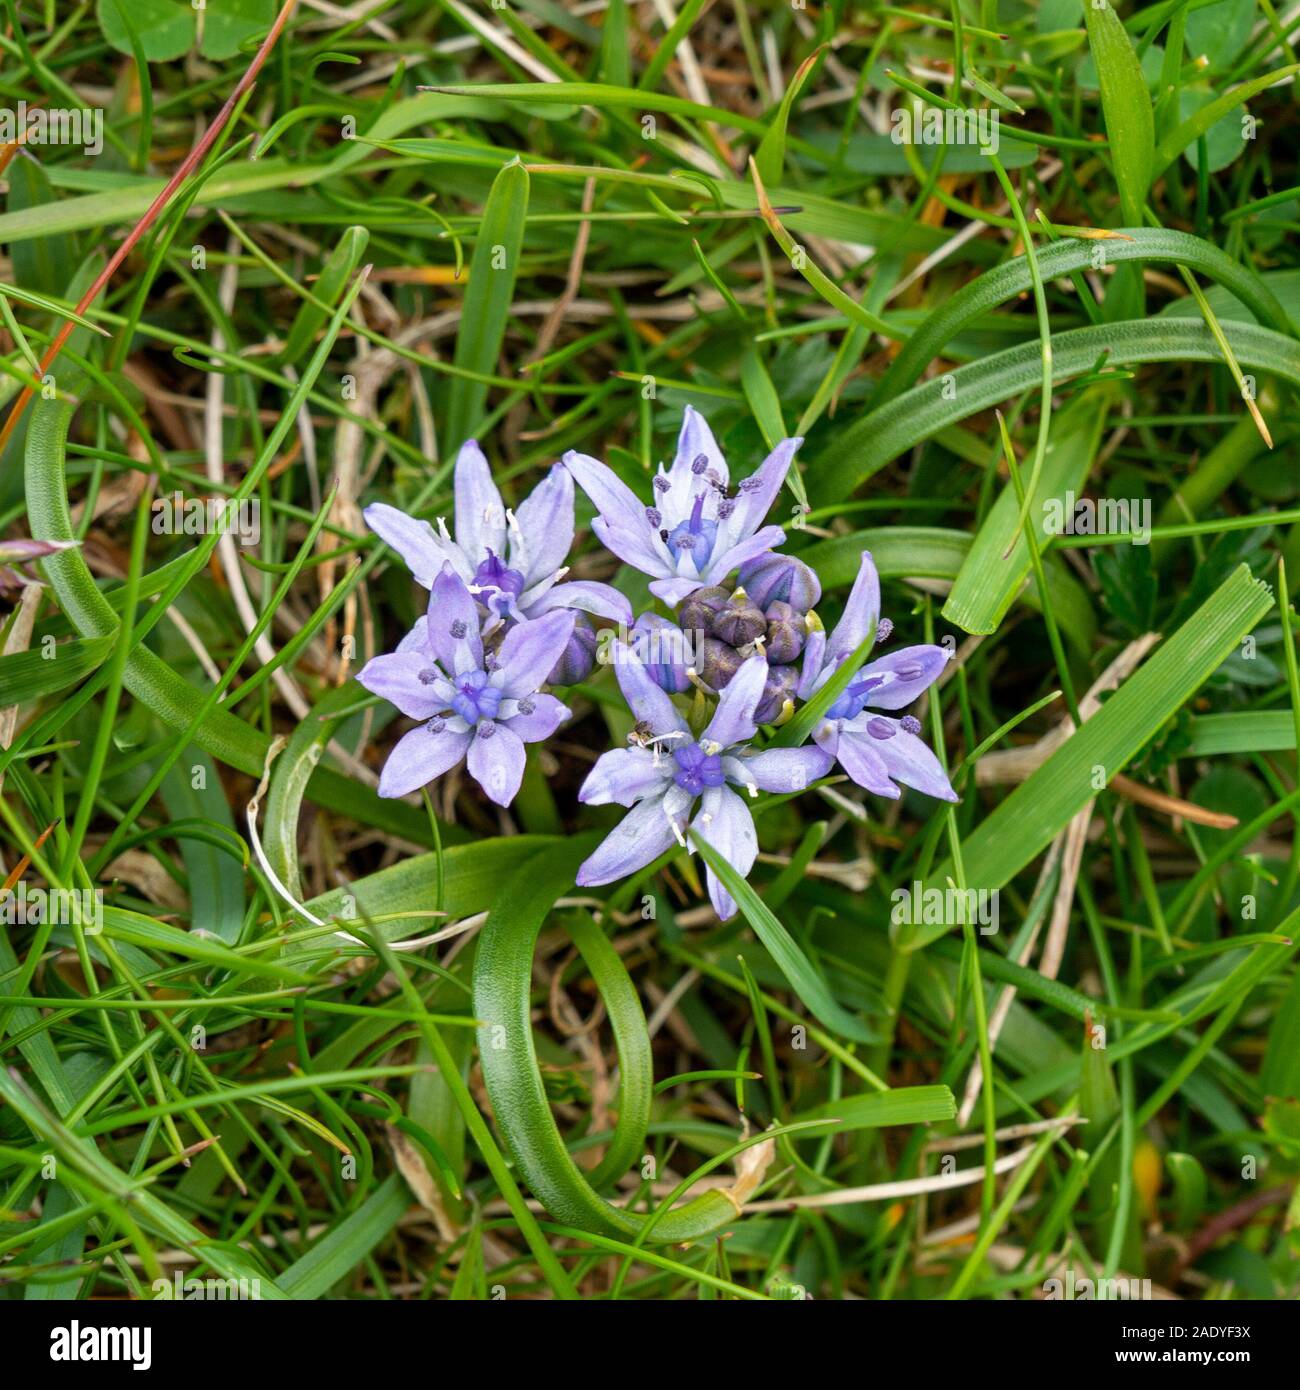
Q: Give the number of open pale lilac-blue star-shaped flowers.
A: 5